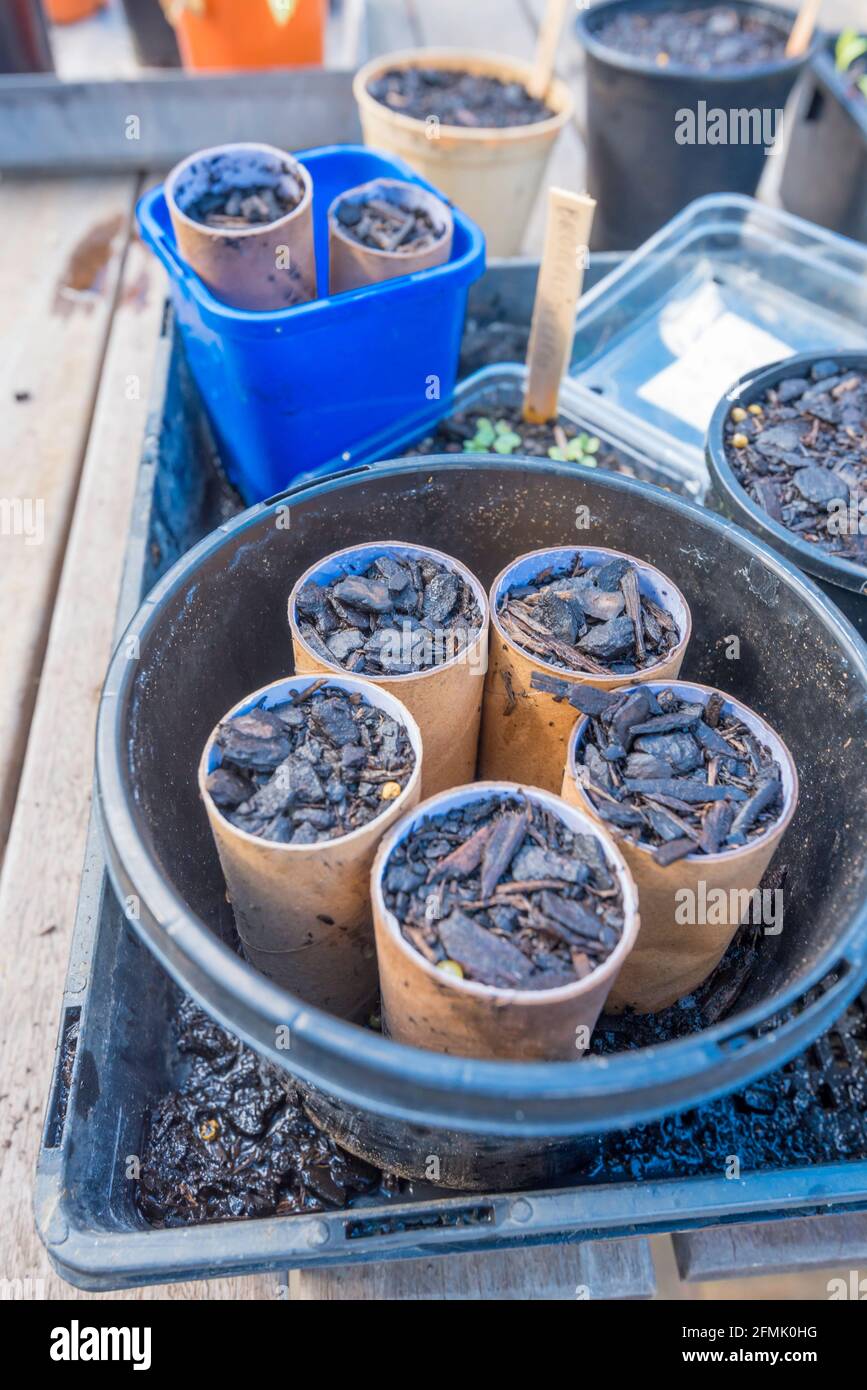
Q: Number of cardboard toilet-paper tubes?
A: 7